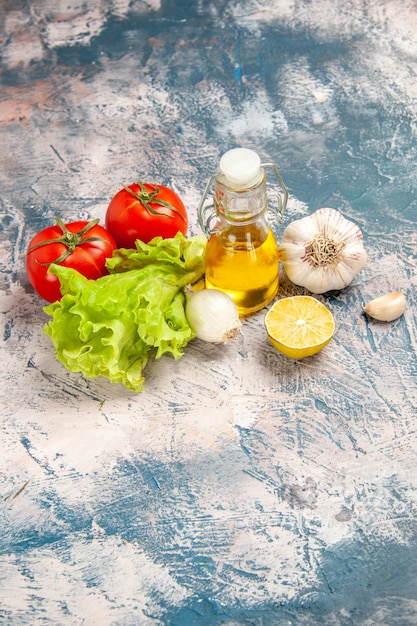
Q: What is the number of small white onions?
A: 1